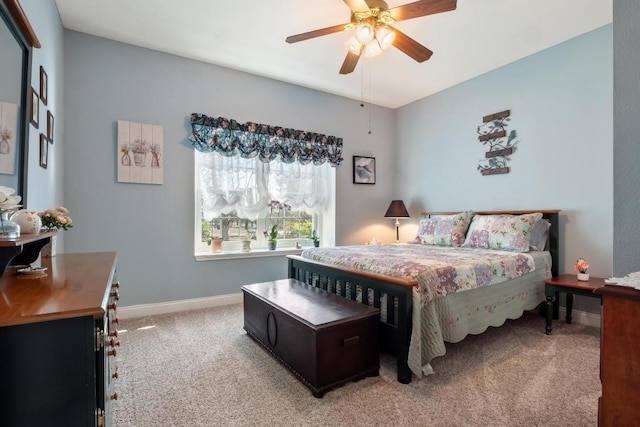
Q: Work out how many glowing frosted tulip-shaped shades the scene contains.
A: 4